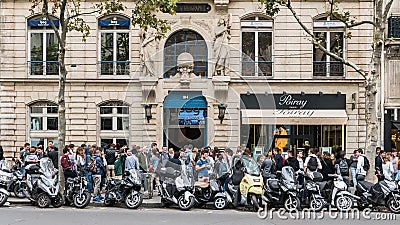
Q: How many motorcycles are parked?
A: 12